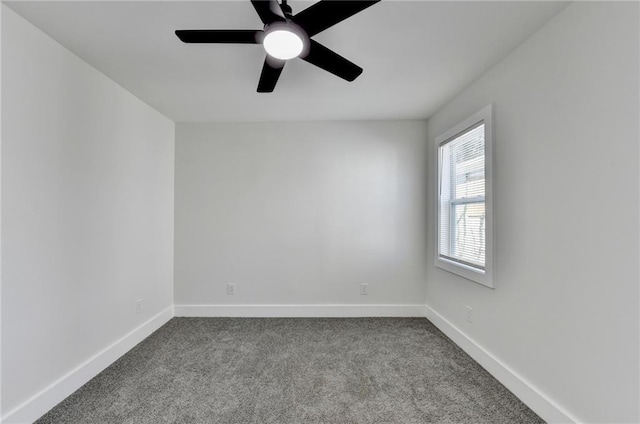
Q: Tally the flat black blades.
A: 5